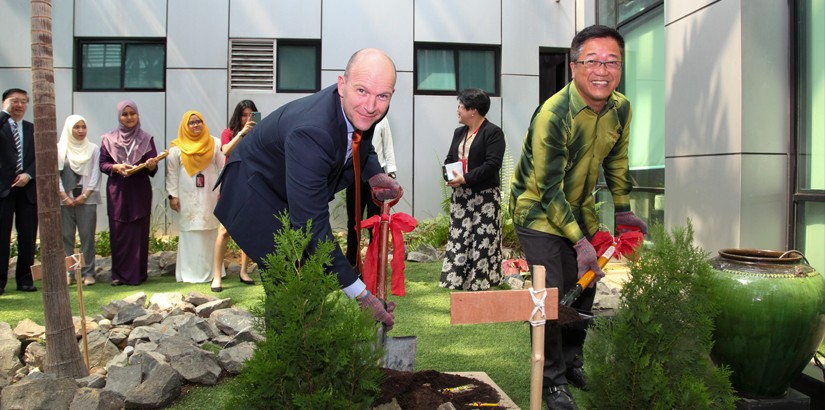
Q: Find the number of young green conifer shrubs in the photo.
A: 2